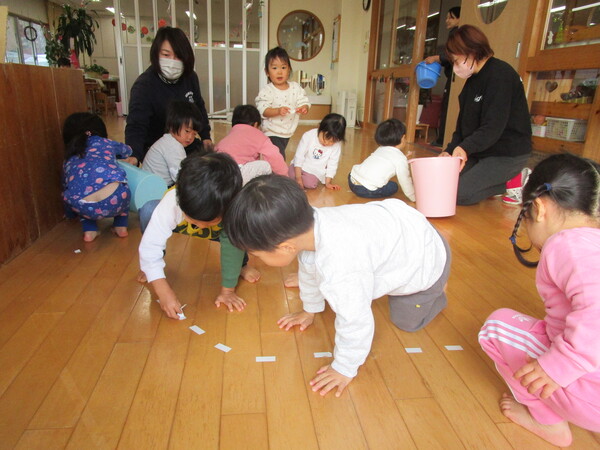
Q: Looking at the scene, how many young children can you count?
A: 9